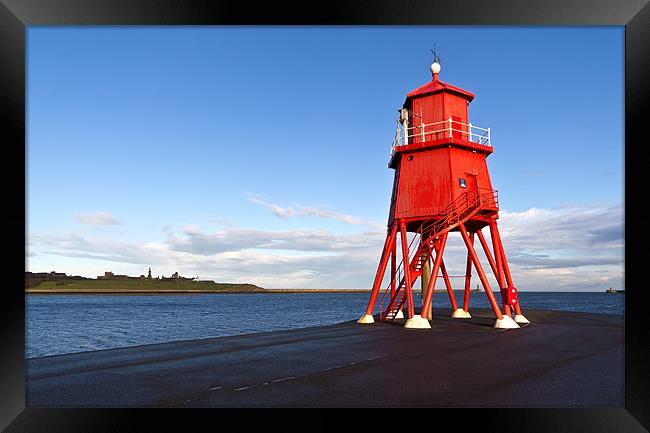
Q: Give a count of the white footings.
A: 6